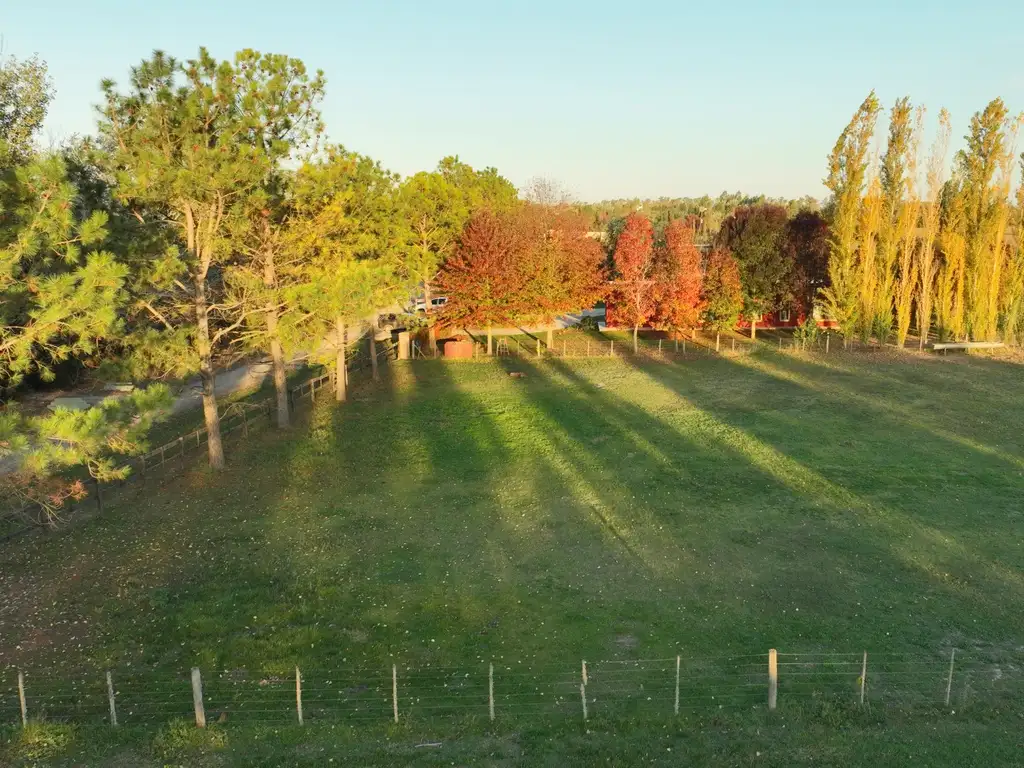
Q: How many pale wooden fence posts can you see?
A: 11